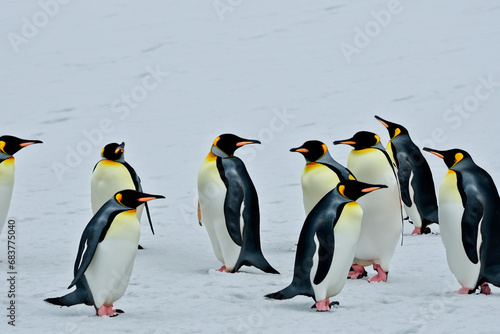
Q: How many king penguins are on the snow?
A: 9